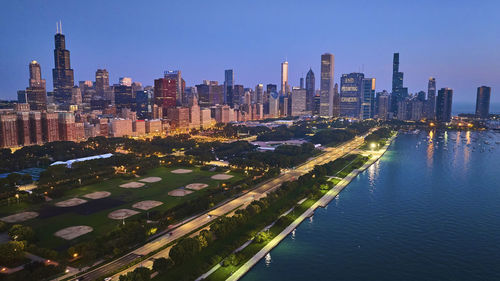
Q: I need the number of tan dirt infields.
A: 12